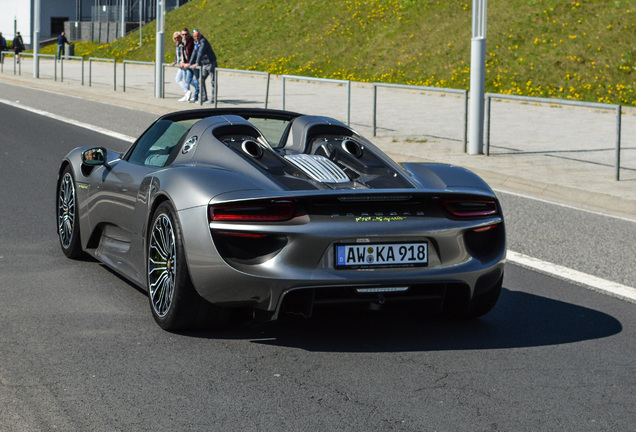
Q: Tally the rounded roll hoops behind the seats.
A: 2